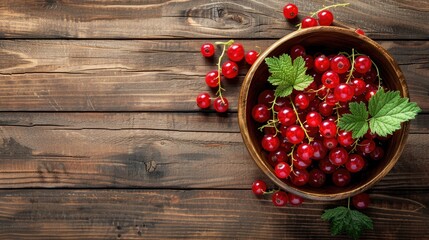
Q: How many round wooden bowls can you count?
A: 1